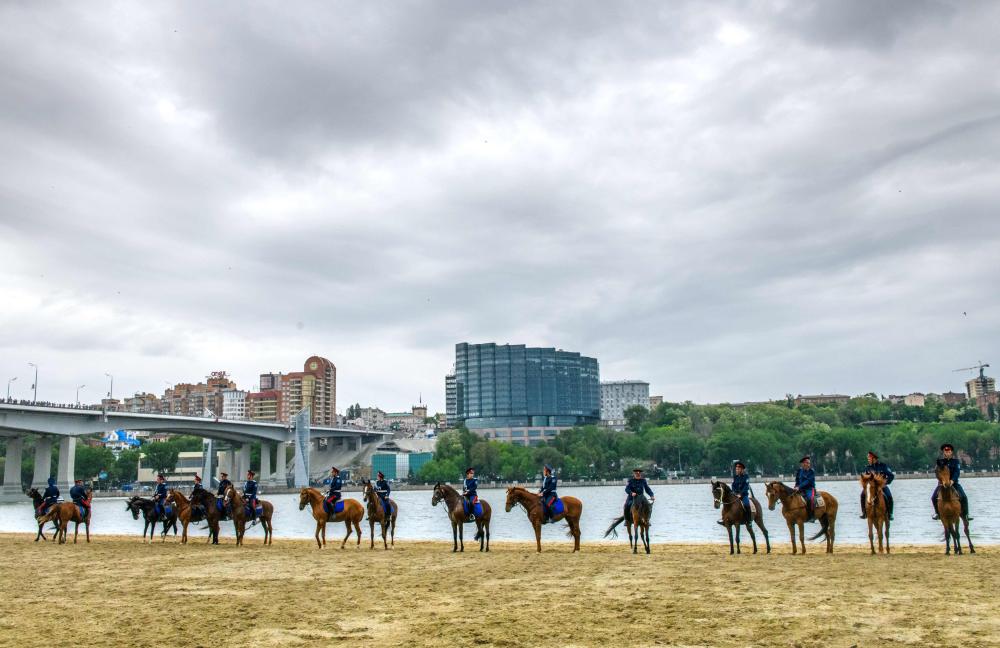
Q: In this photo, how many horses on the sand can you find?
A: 15